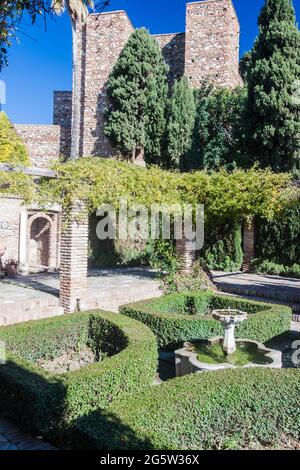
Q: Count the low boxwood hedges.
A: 3